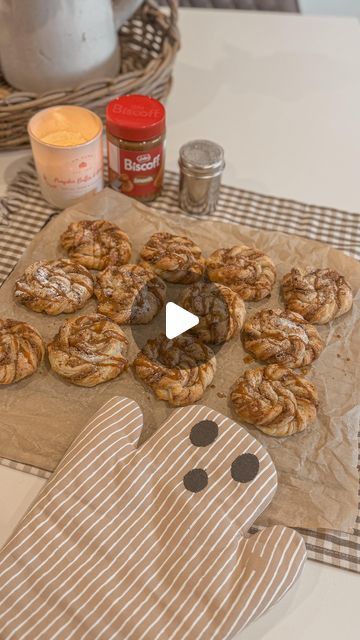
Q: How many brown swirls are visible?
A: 12